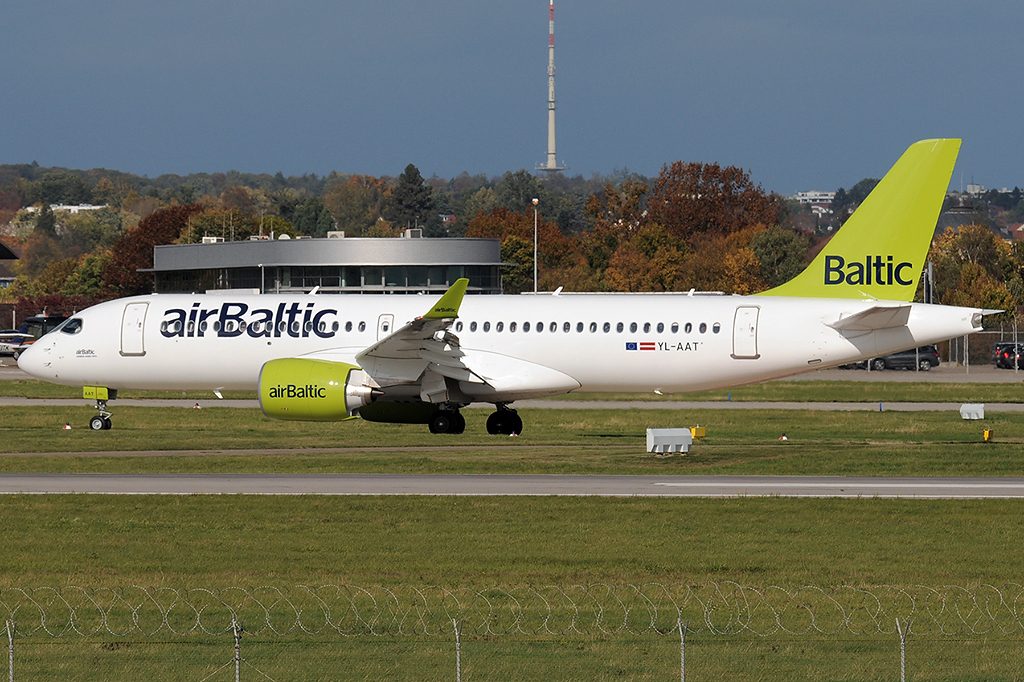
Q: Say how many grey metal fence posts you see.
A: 5